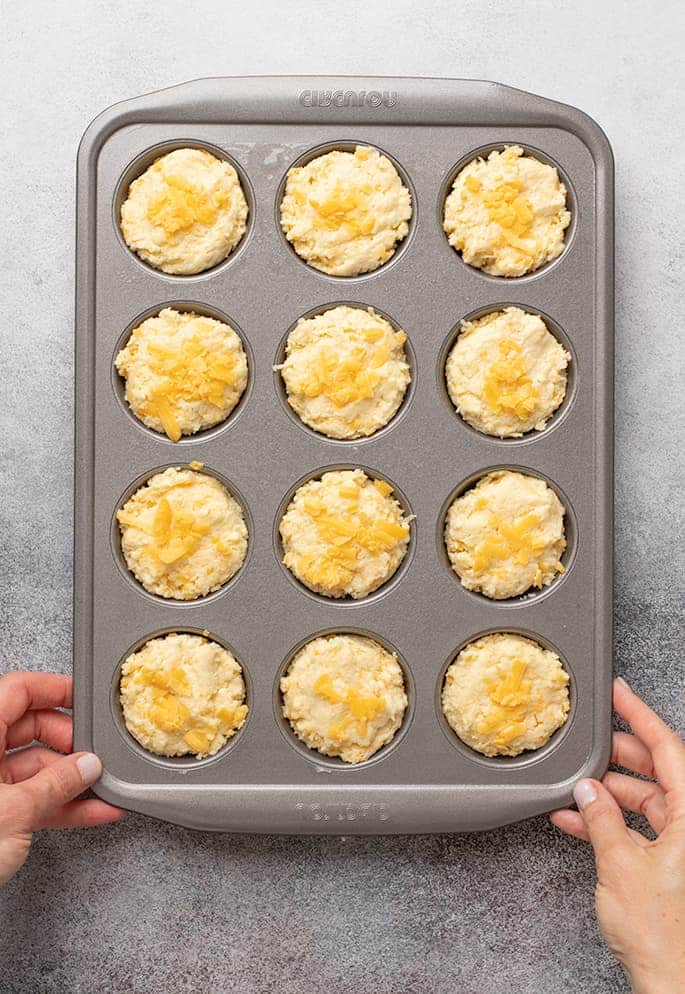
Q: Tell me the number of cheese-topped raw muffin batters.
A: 12